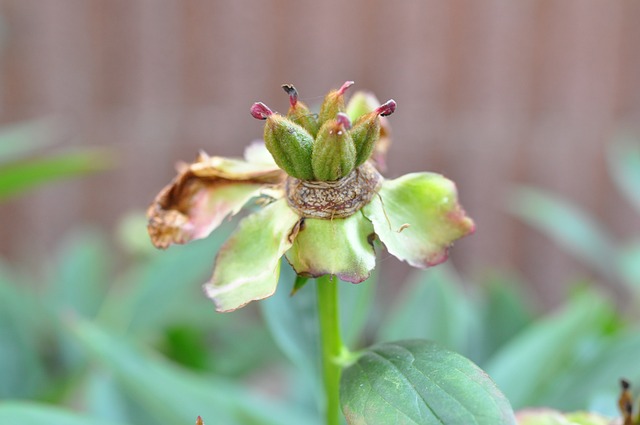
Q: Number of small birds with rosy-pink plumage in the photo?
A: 0